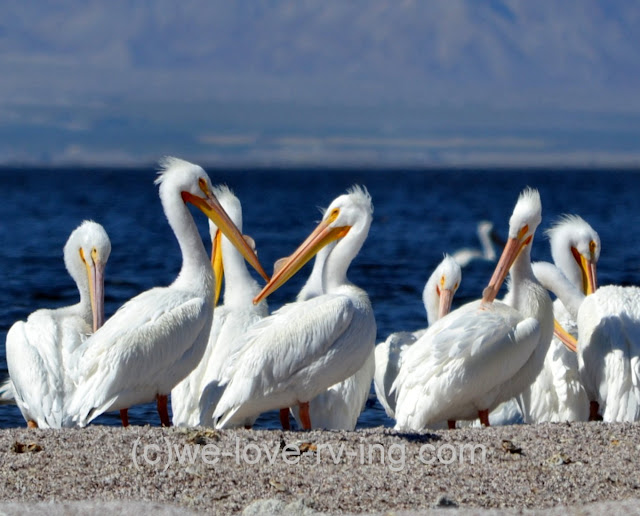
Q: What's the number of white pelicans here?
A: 10